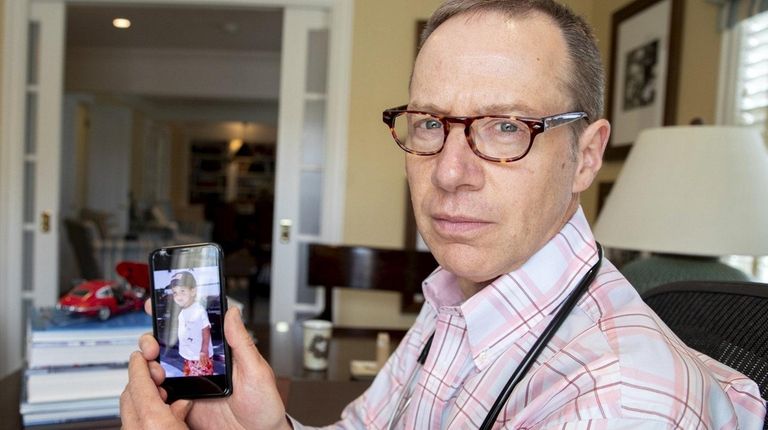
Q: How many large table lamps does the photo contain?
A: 1